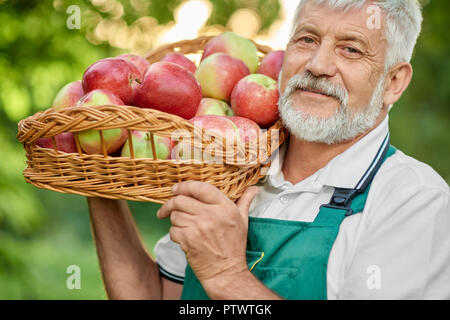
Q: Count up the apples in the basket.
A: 15